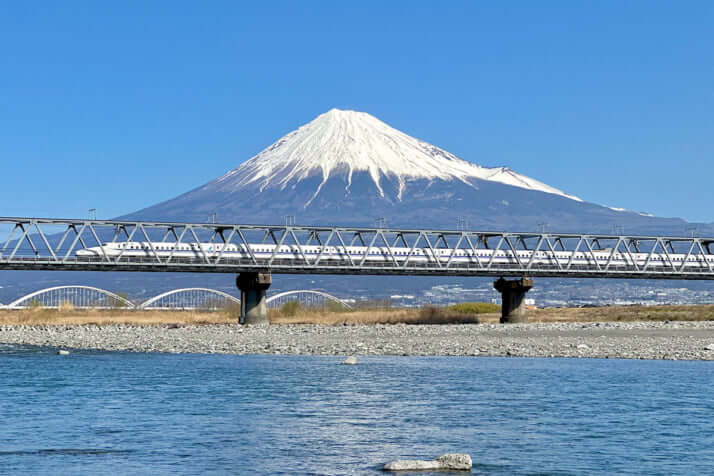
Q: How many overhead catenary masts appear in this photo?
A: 8